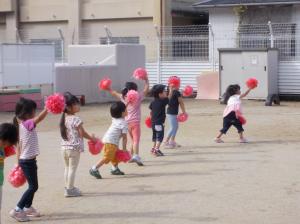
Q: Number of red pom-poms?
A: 14